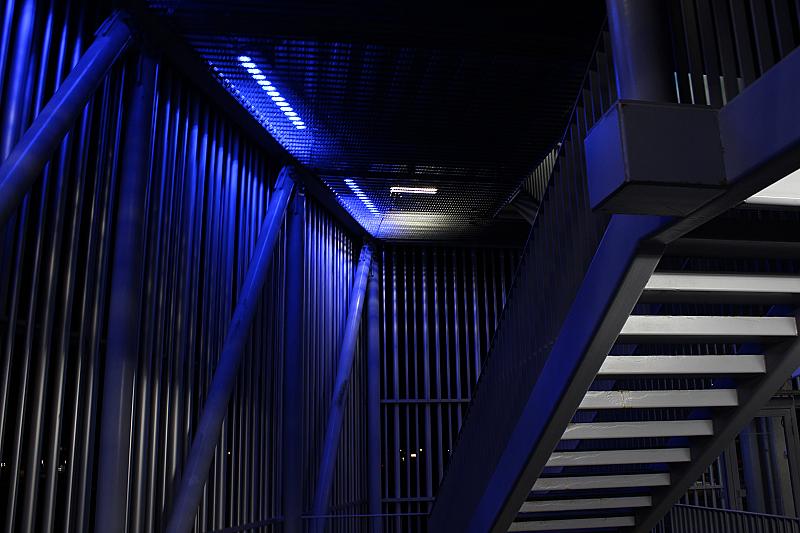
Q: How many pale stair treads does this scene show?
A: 9